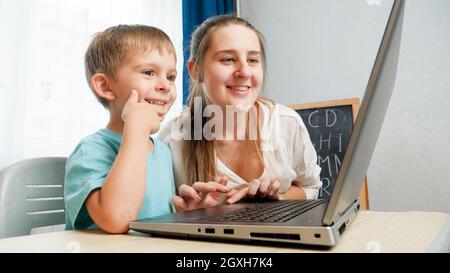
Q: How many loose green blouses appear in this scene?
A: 0